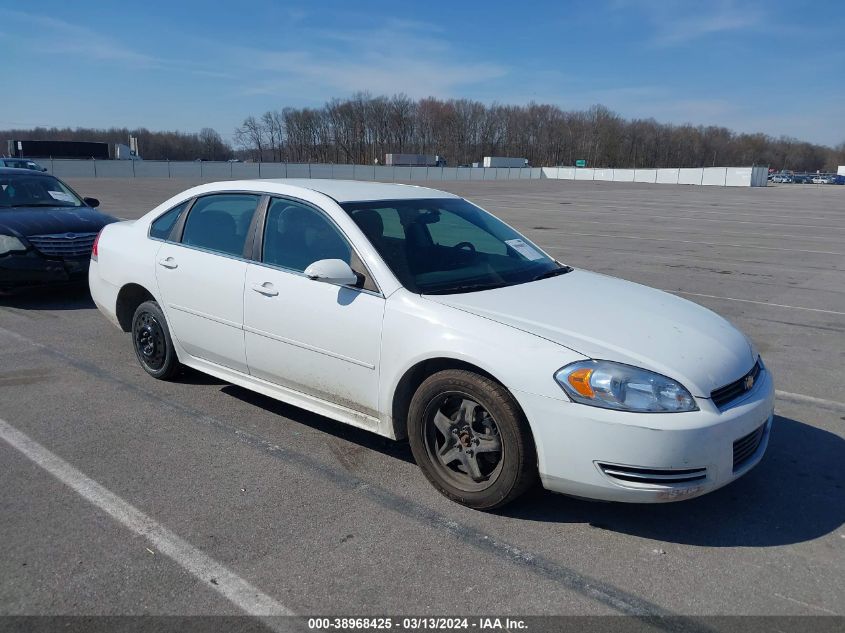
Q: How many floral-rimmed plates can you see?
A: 0